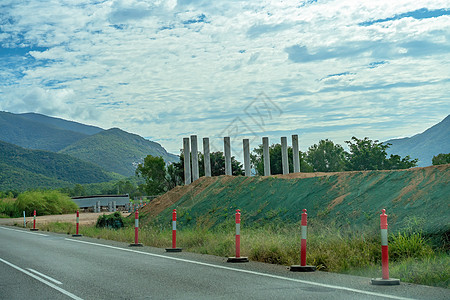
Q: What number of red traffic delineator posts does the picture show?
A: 7